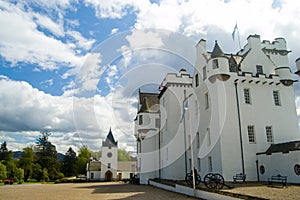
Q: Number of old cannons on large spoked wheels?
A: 2